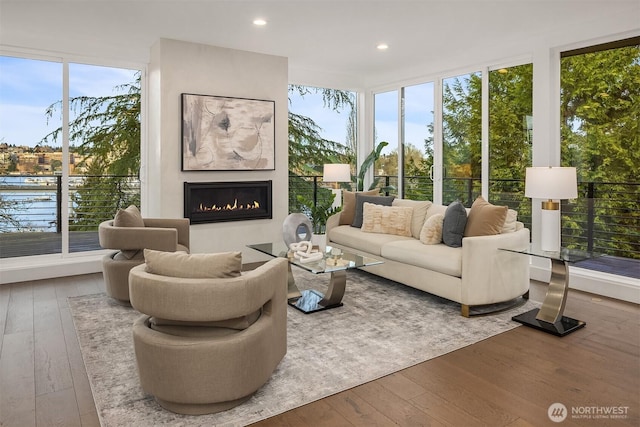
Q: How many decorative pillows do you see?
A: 8